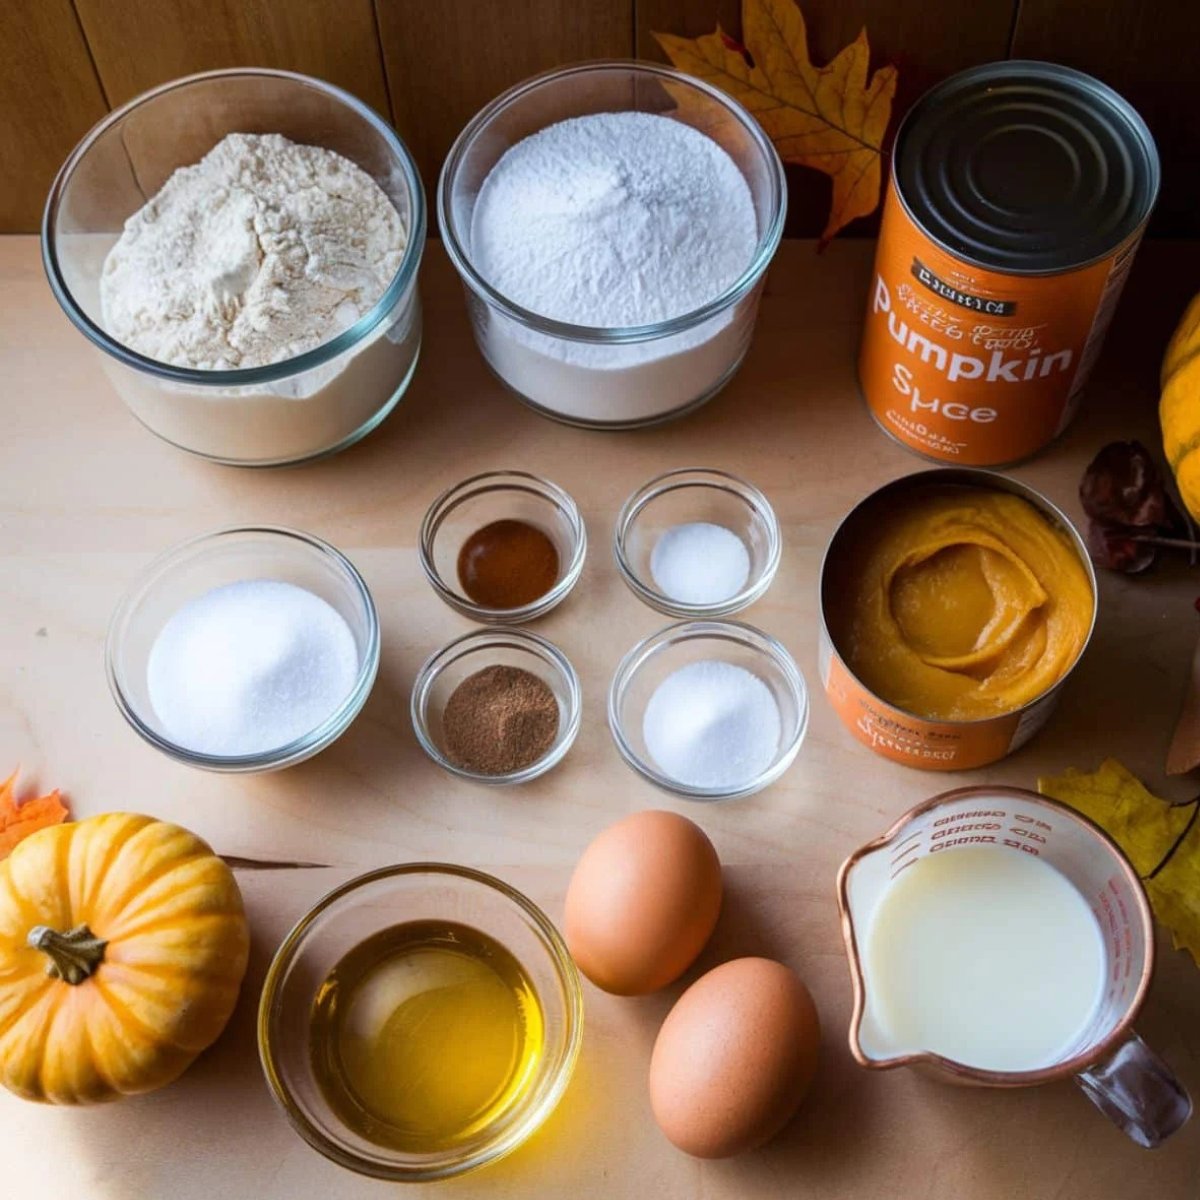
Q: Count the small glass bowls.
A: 4